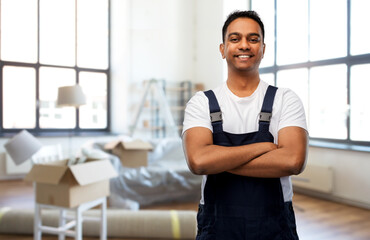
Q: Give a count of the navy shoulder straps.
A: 2